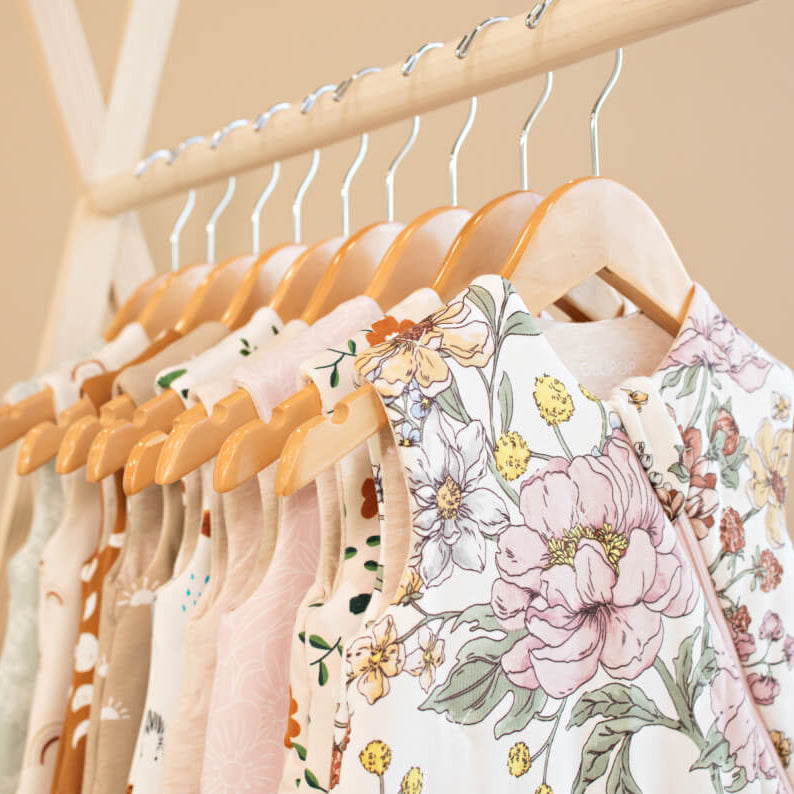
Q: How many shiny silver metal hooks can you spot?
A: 9